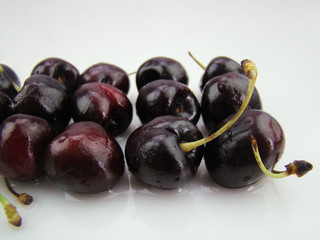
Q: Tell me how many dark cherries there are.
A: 14